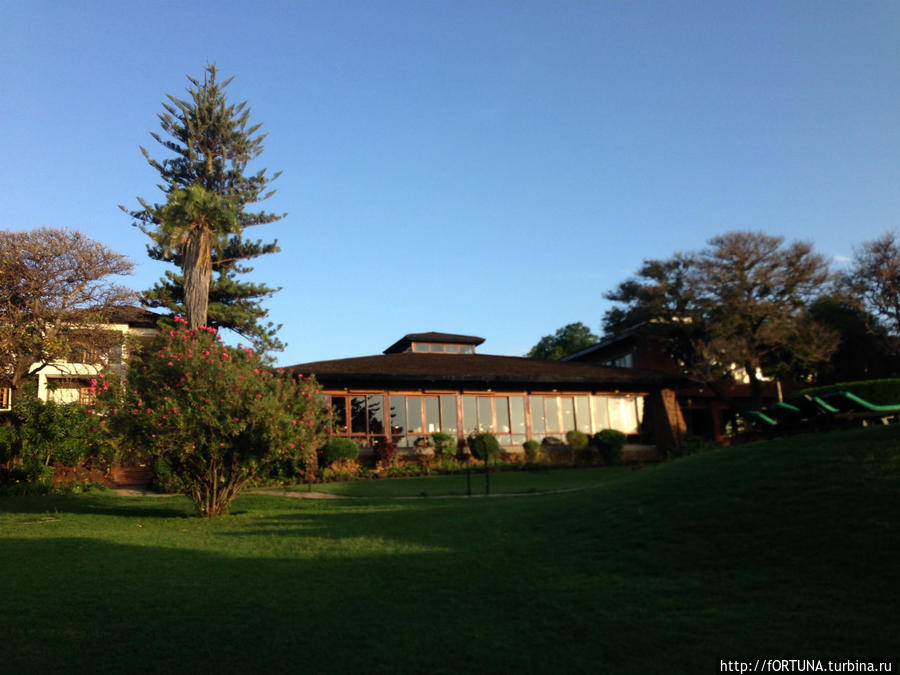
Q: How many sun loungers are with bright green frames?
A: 4